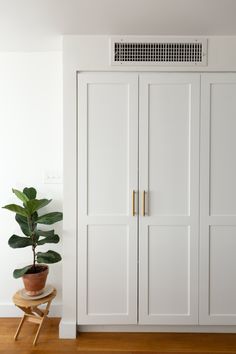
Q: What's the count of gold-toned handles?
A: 2